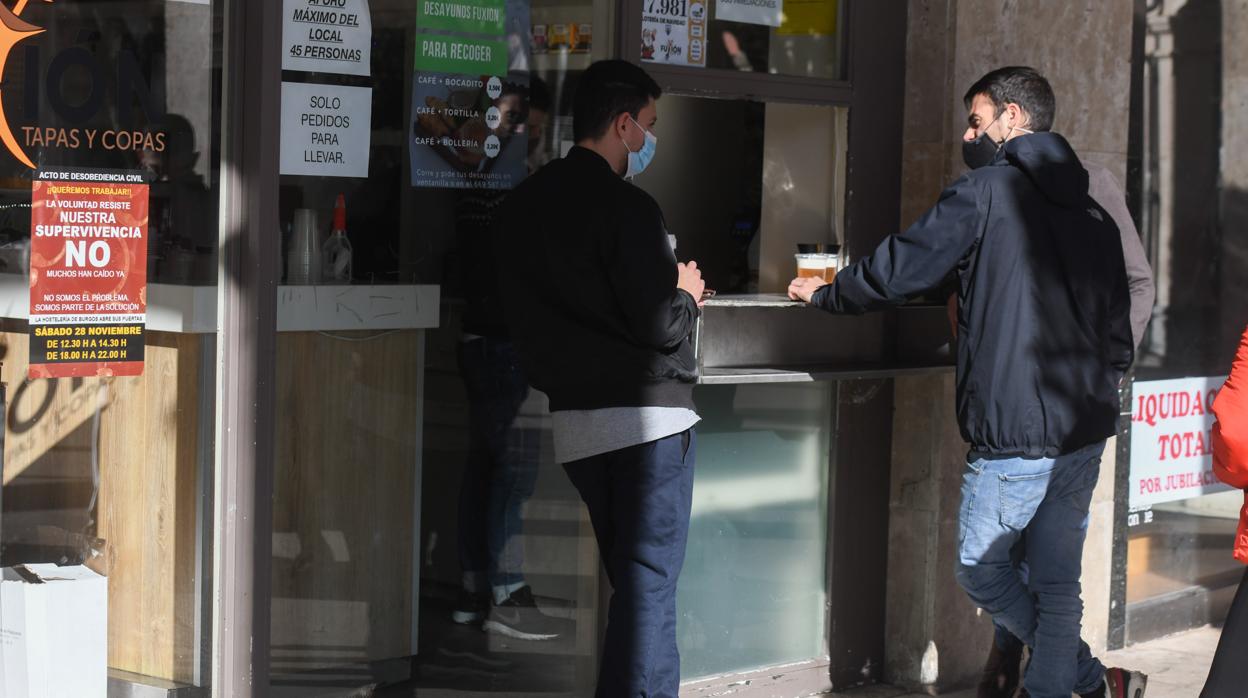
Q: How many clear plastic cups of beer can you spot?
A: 2